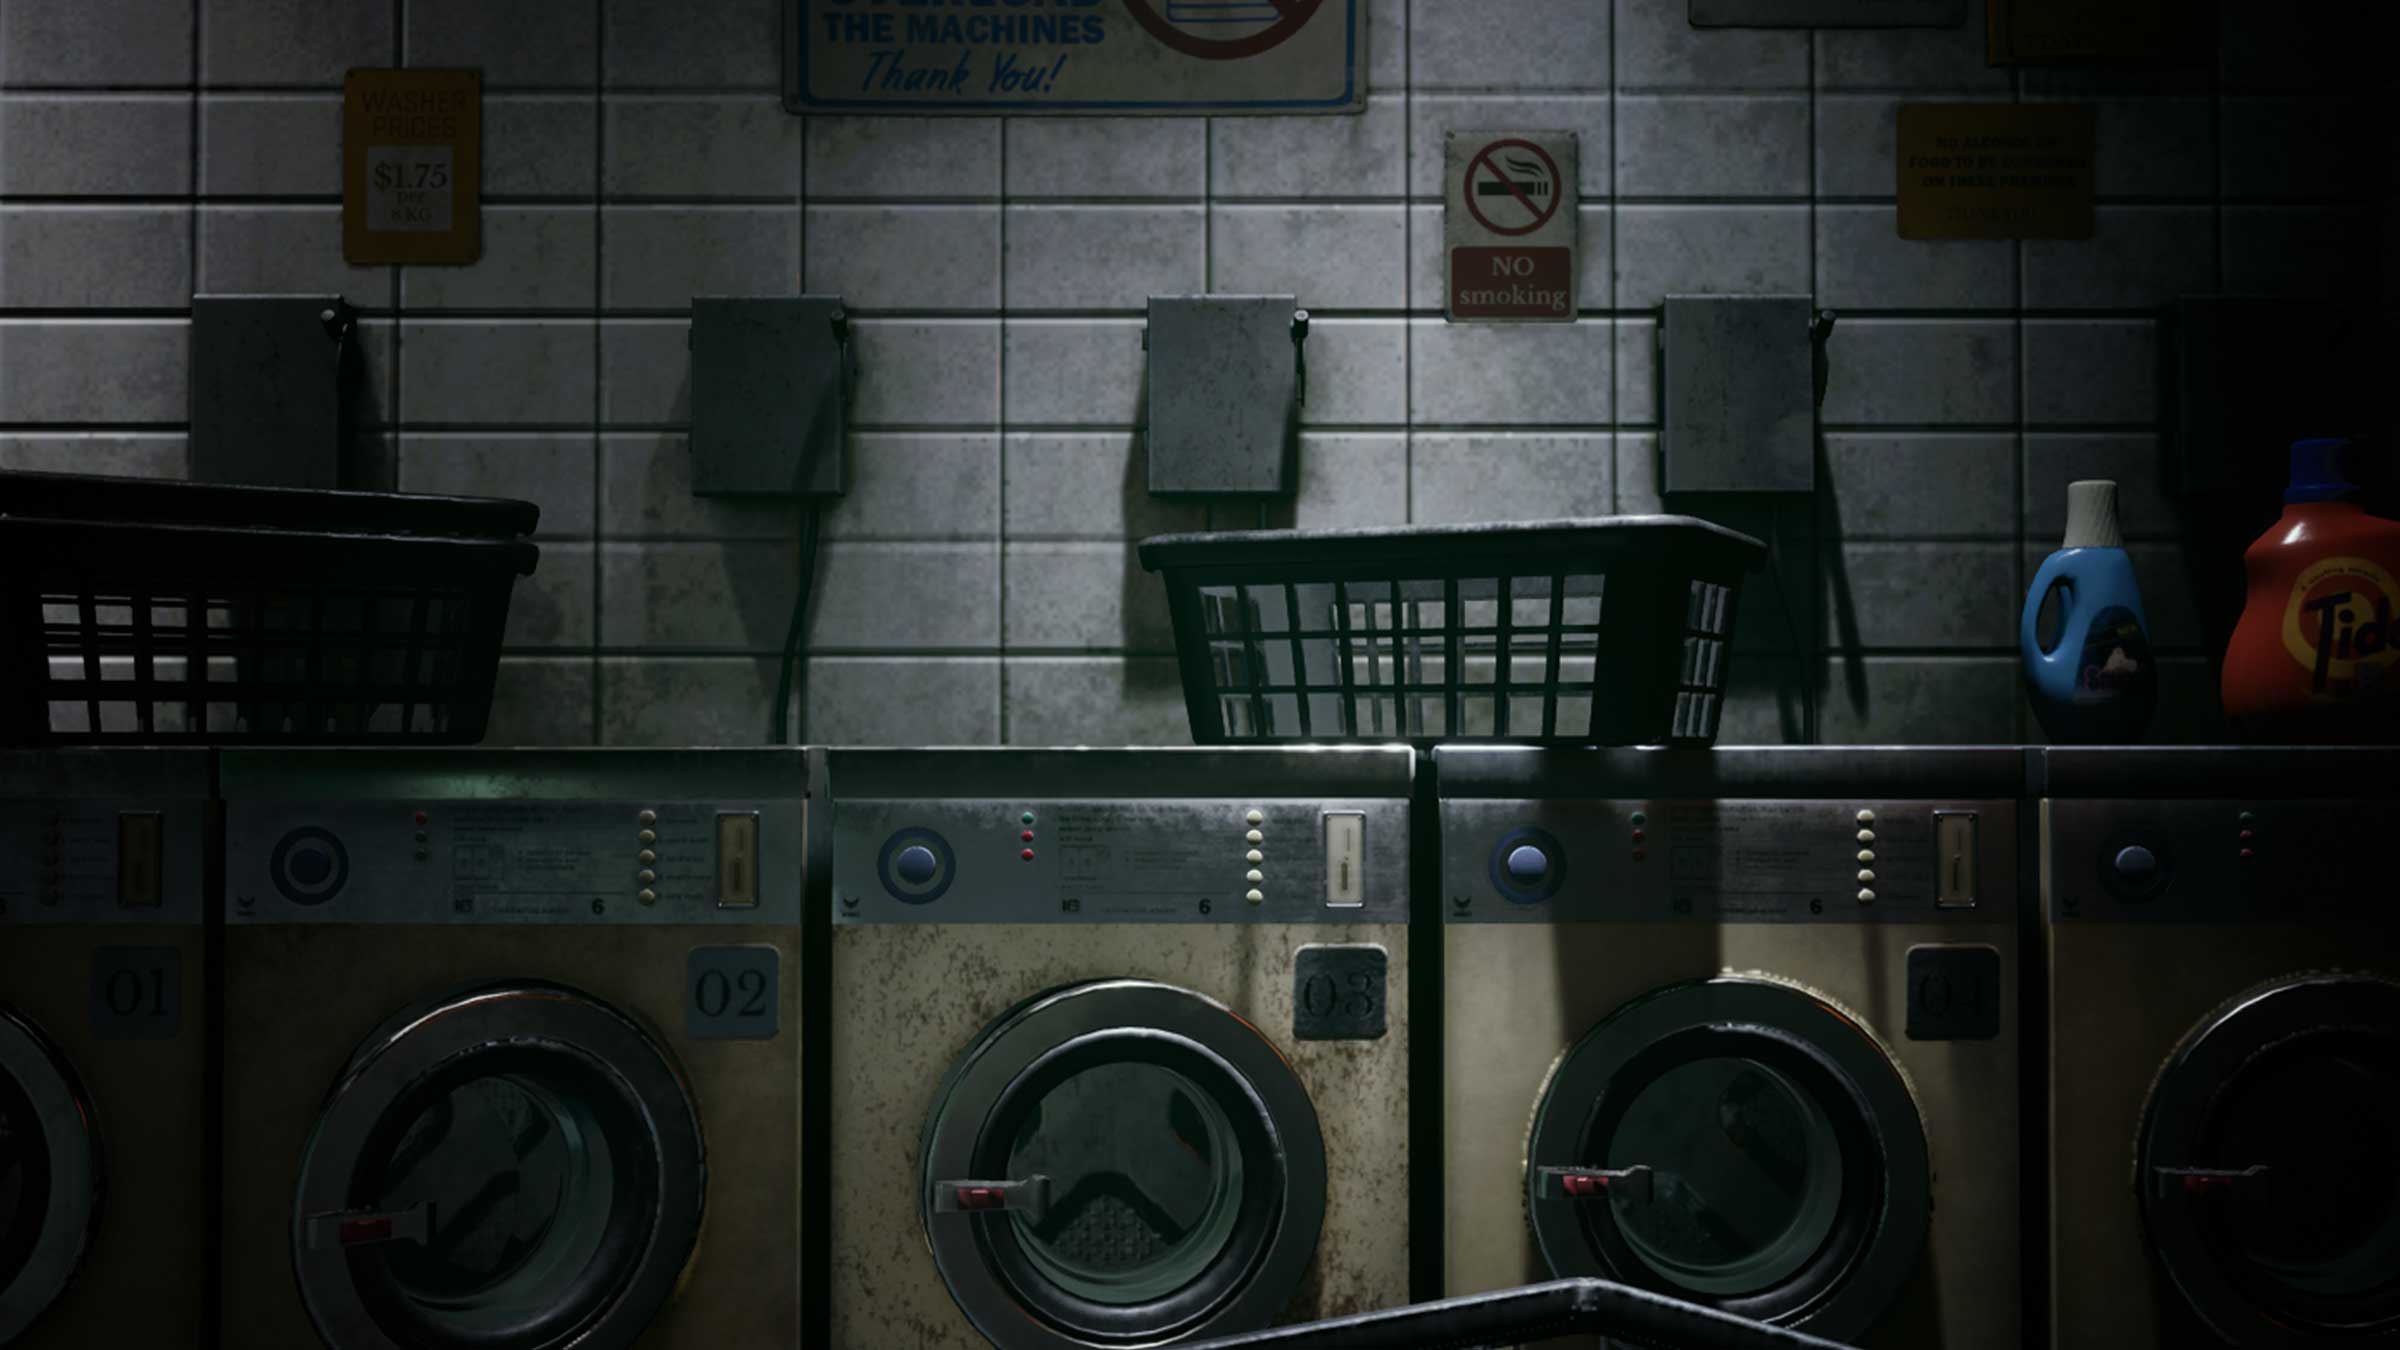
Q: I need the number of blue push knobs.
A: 4